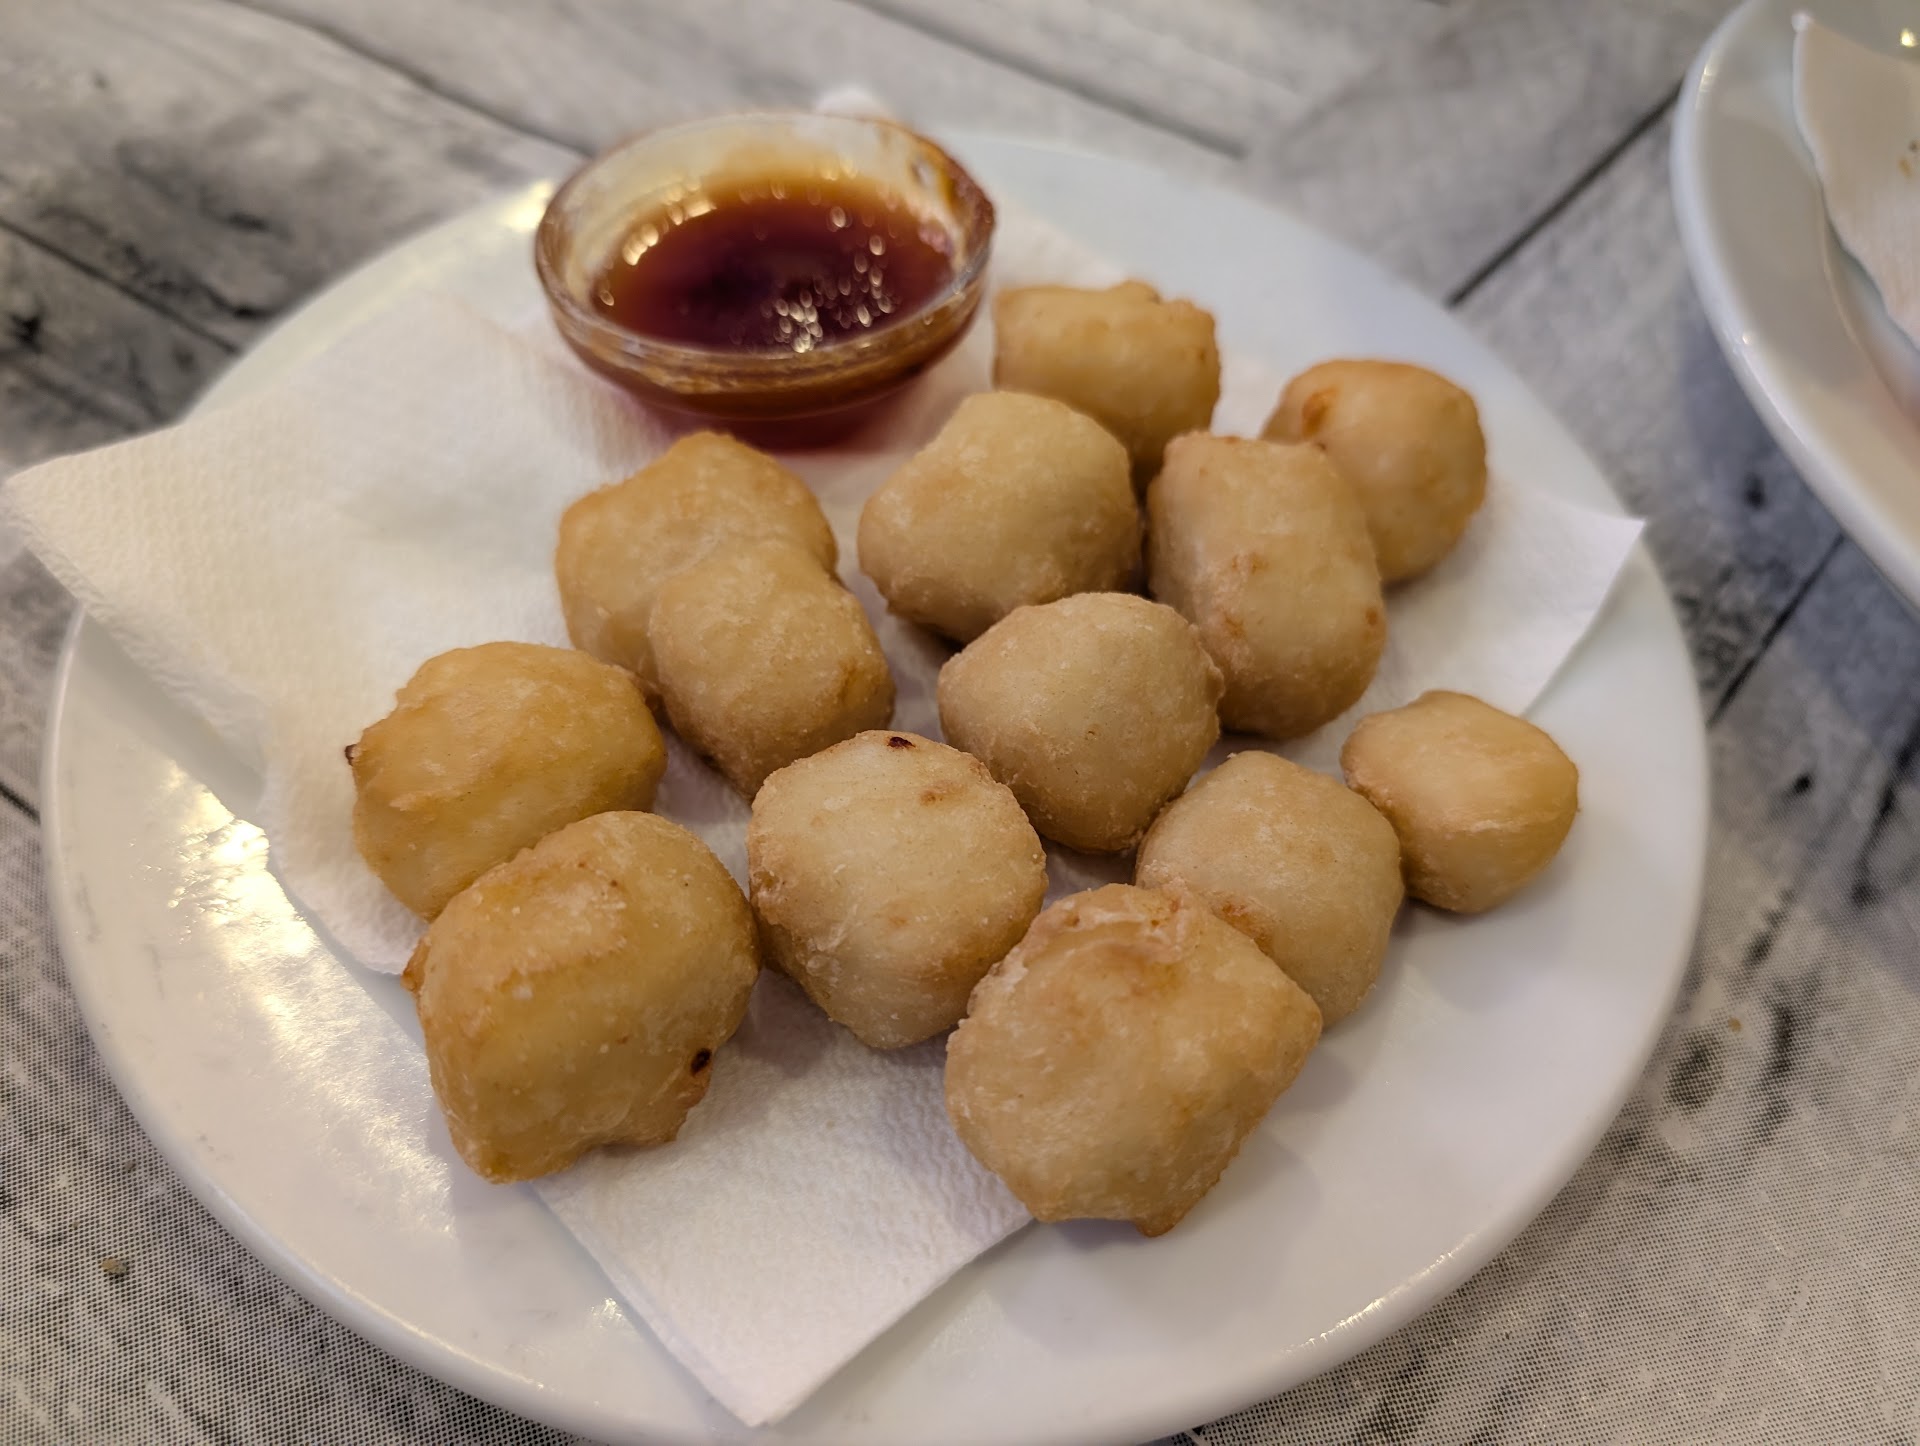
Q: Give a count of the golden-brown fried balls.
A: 13